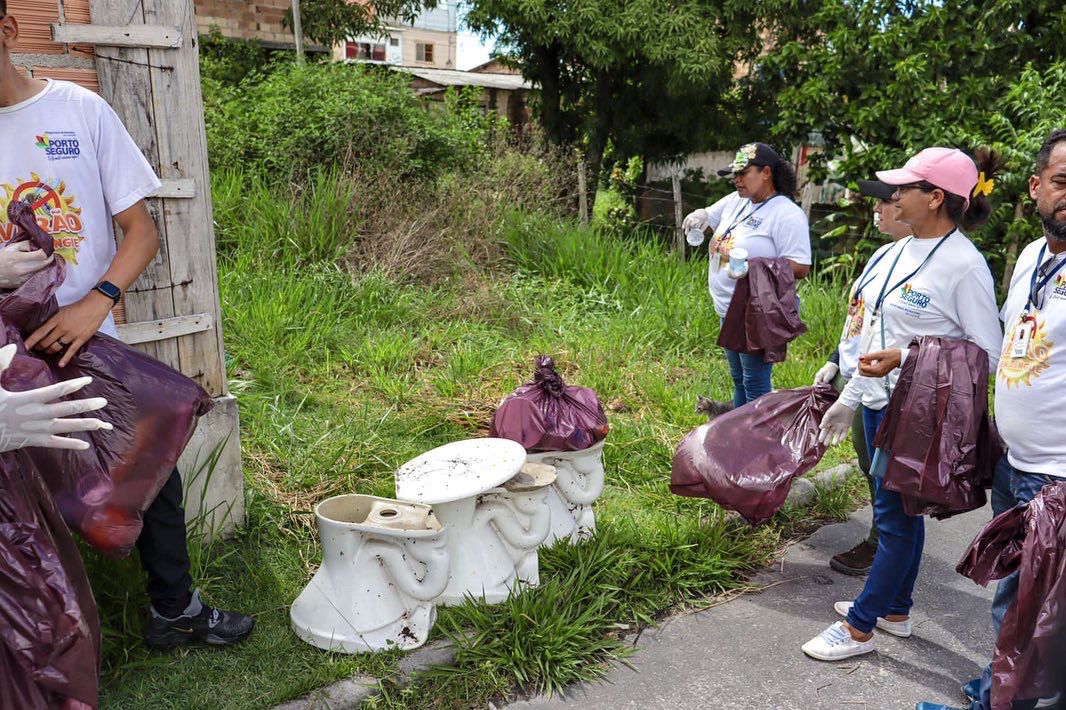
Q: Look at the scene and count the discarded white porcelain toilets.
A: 3